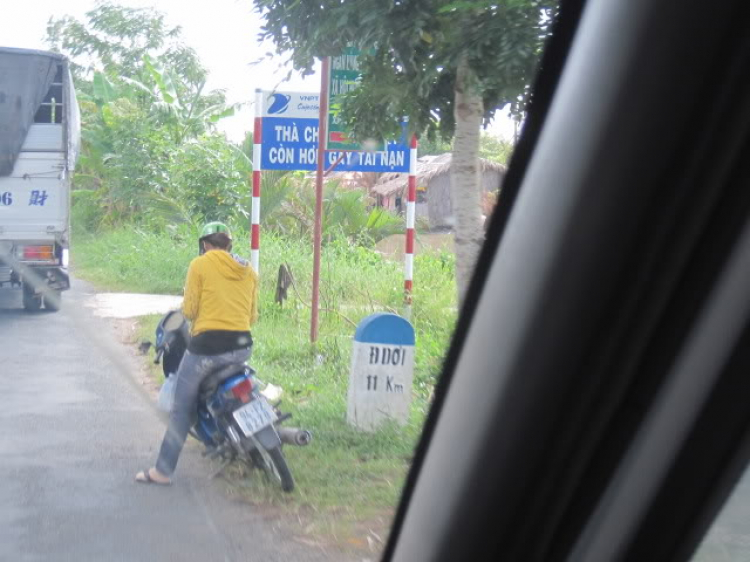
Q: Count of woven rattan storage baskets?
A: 0